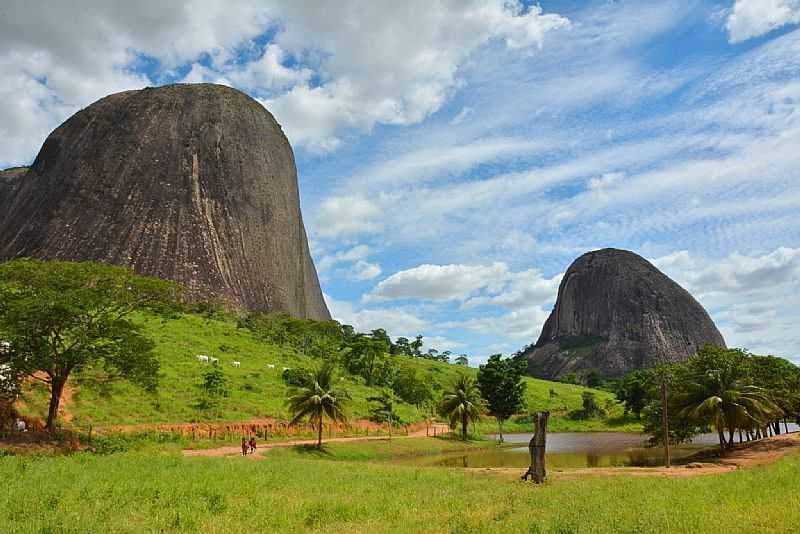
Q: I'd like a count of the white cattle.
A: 5